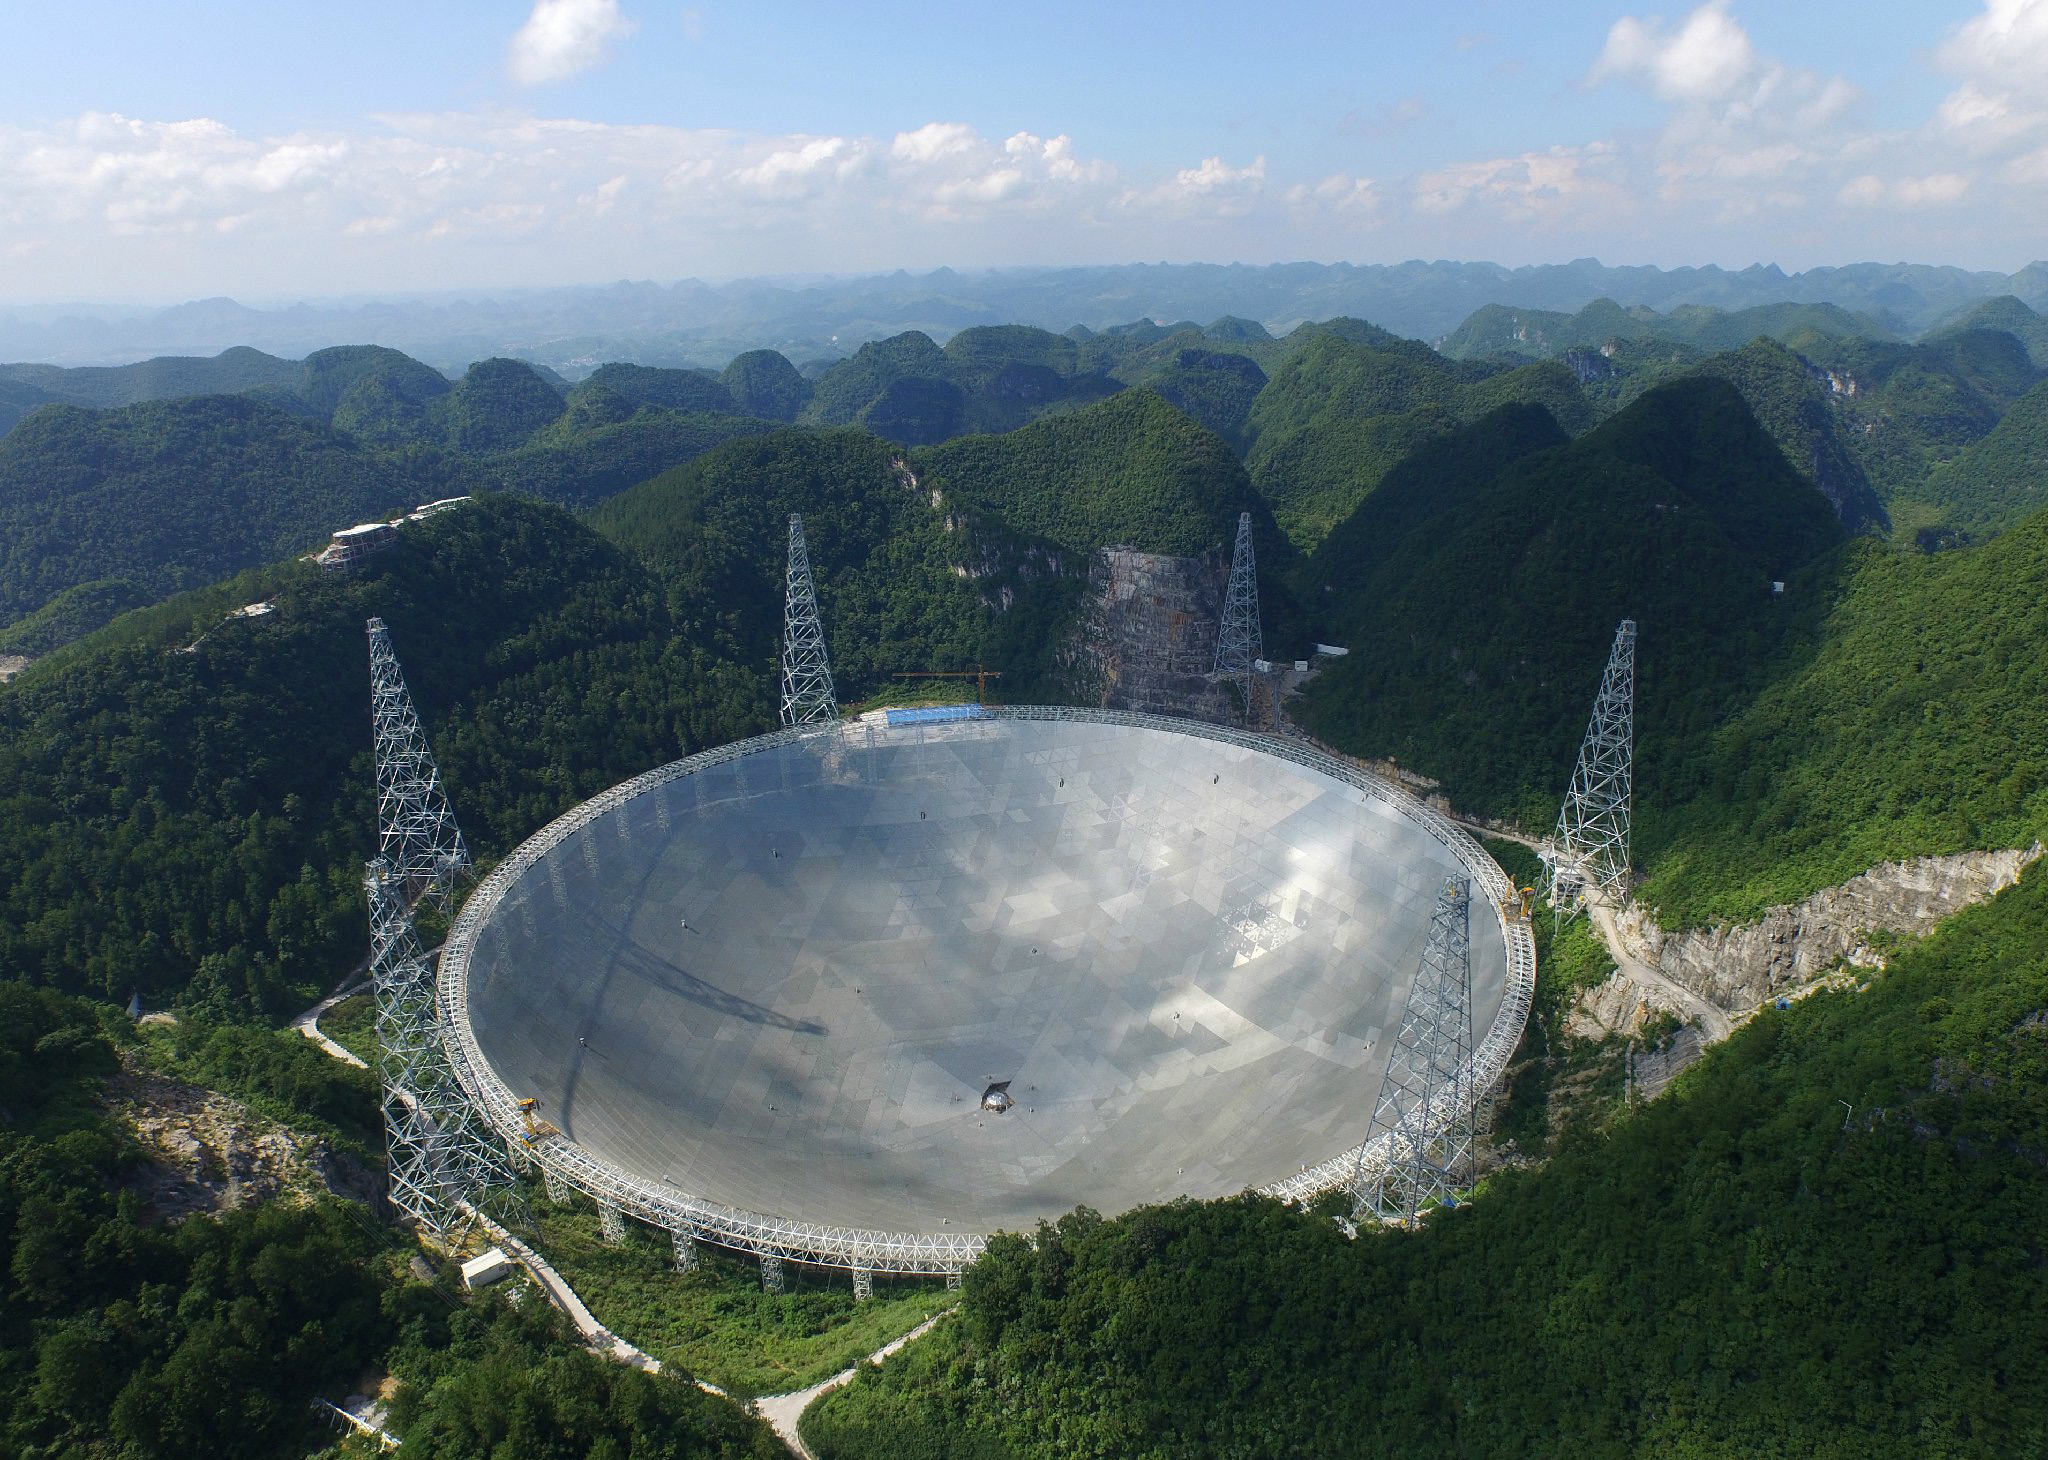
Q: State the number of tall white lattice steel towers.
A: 6